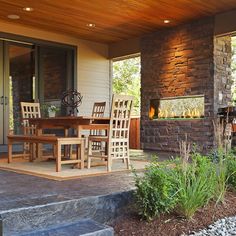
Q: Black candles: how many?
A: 0